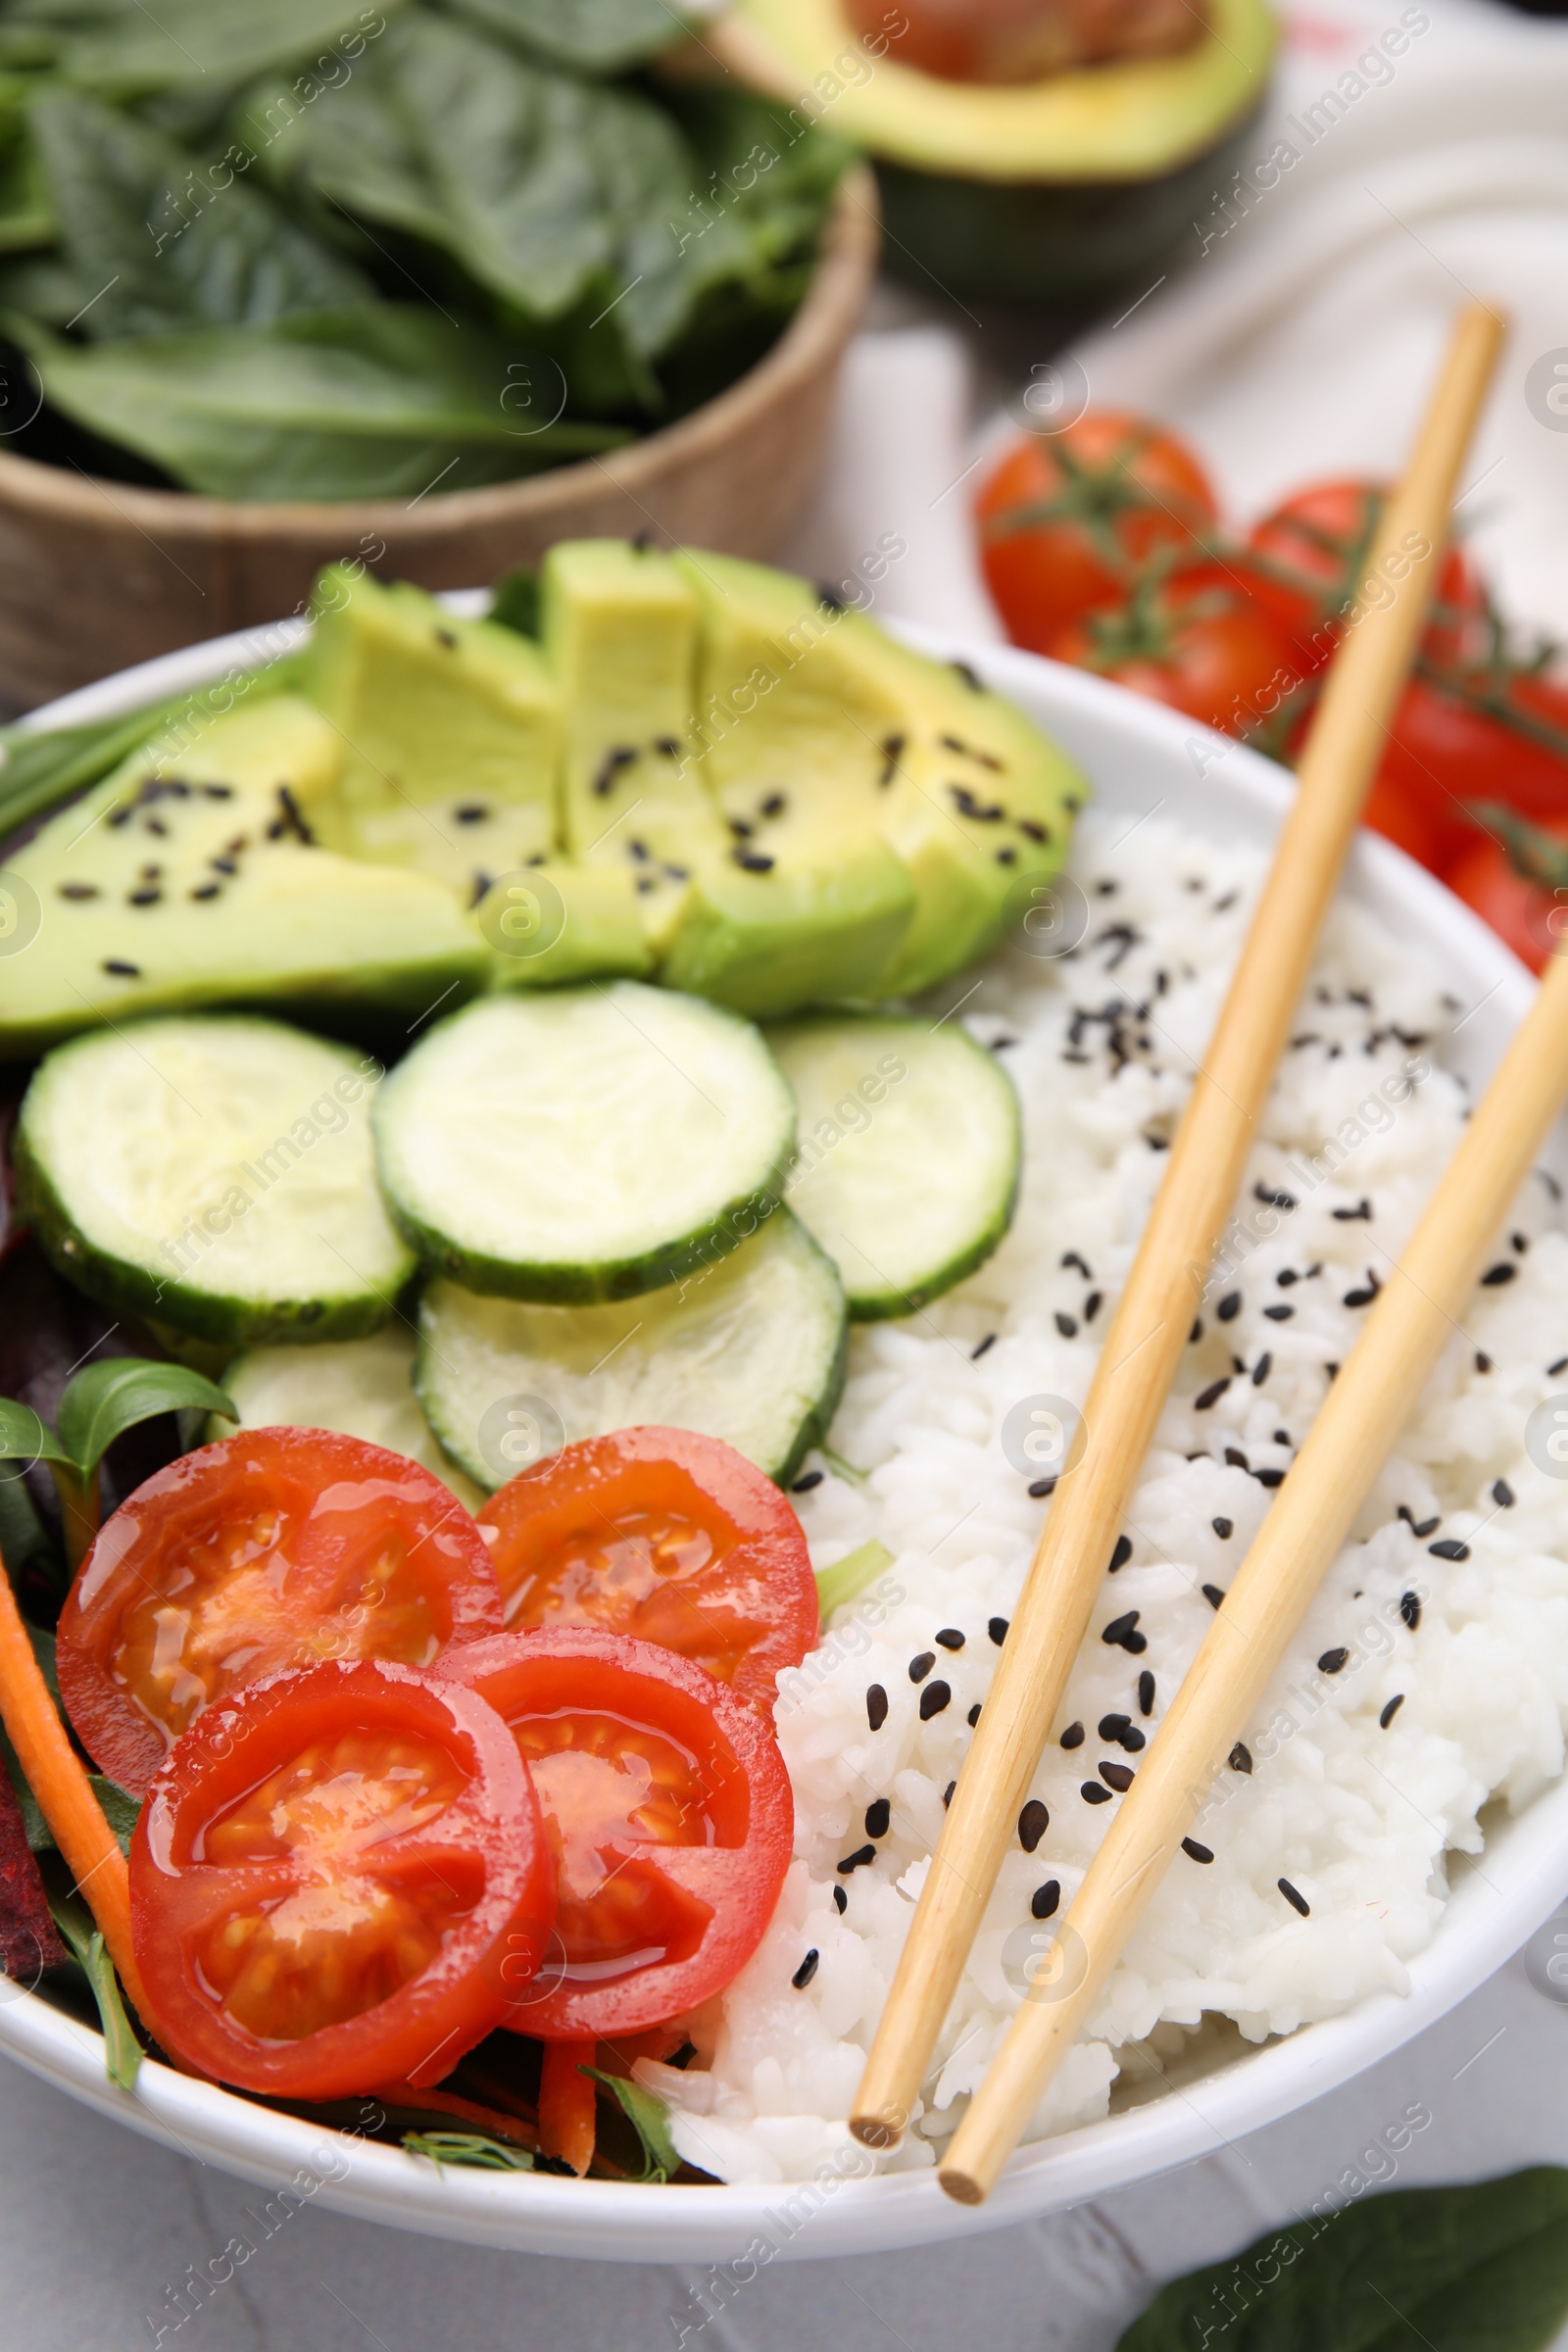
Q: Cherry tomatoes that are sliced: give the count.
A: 4